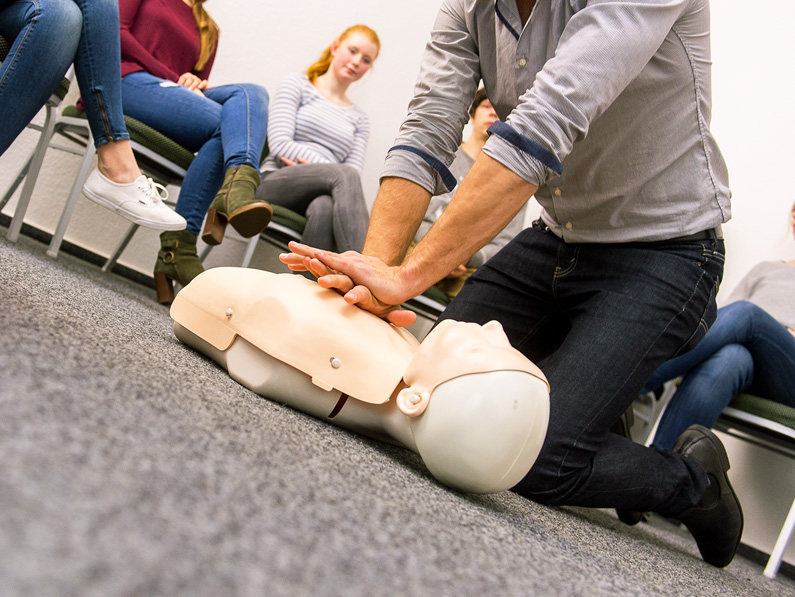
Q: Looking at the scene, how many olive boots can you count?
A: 2